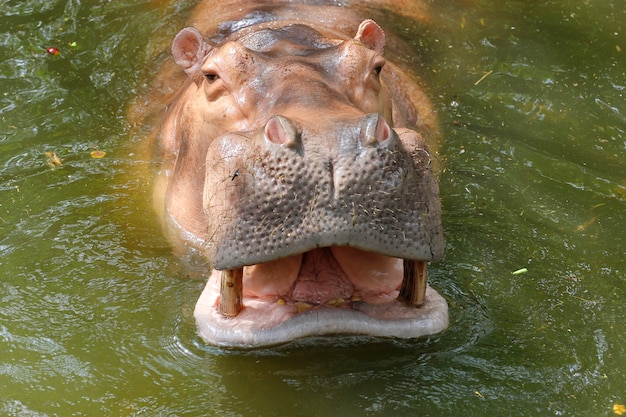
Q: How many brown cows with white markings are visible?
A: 0